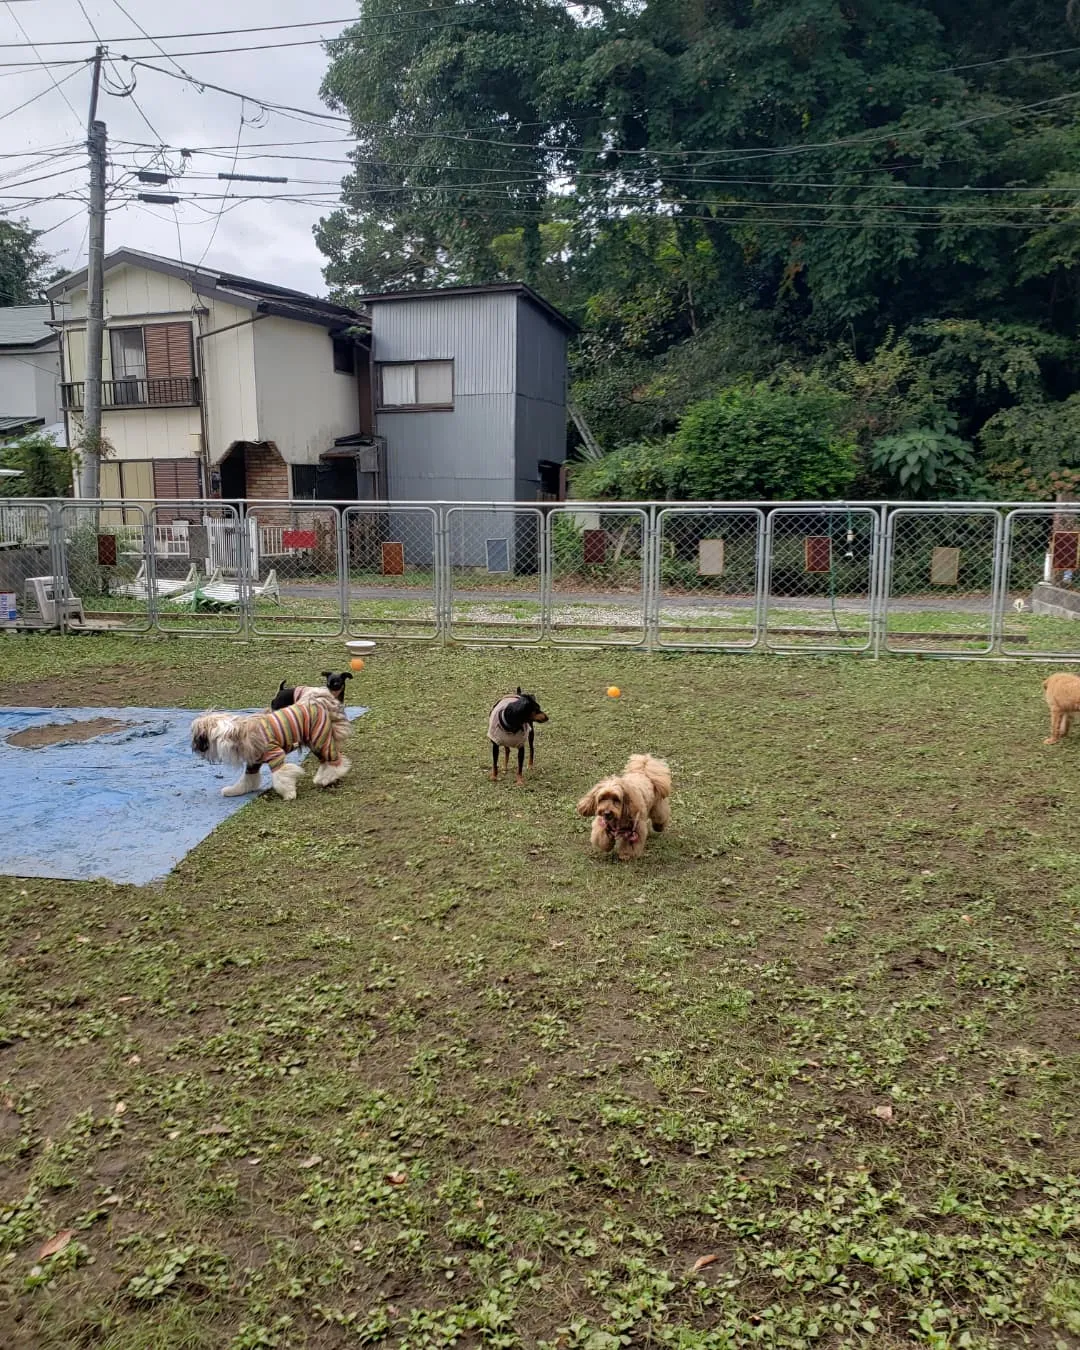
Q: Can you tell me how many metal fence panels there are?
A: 11